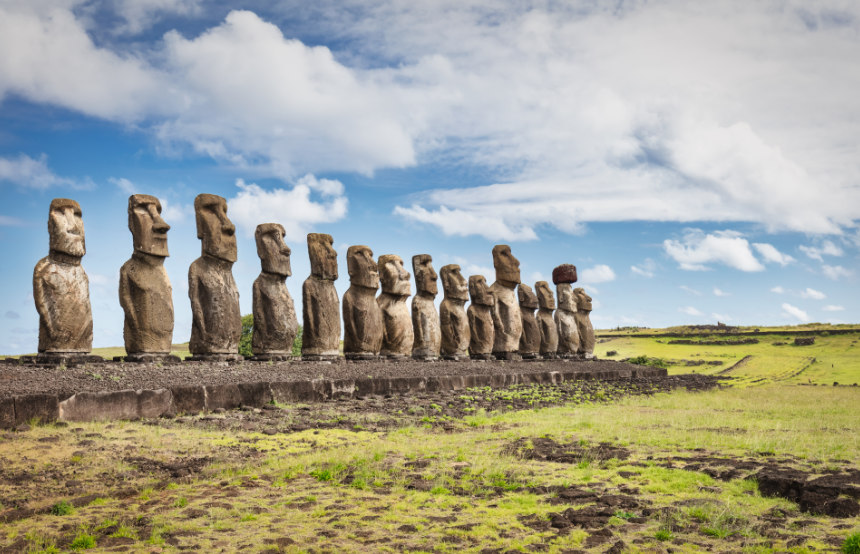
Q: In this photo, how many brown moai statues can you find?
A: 15